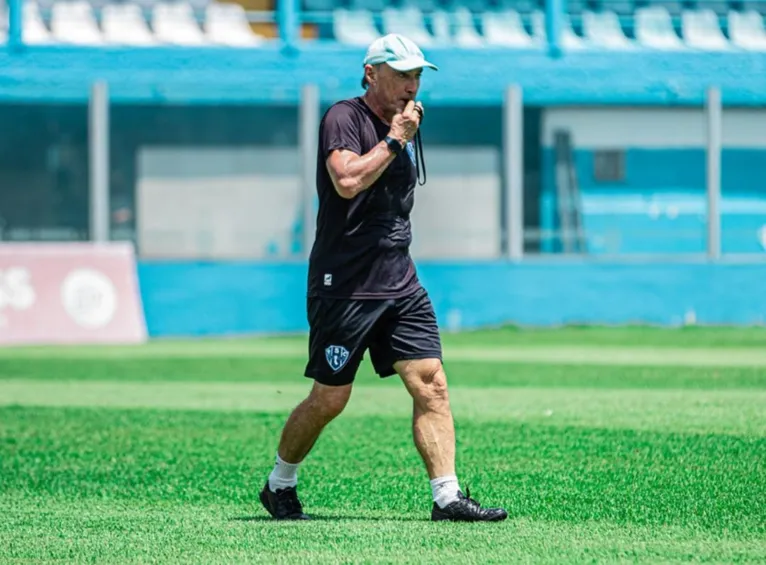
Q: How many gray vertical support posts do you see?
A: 4